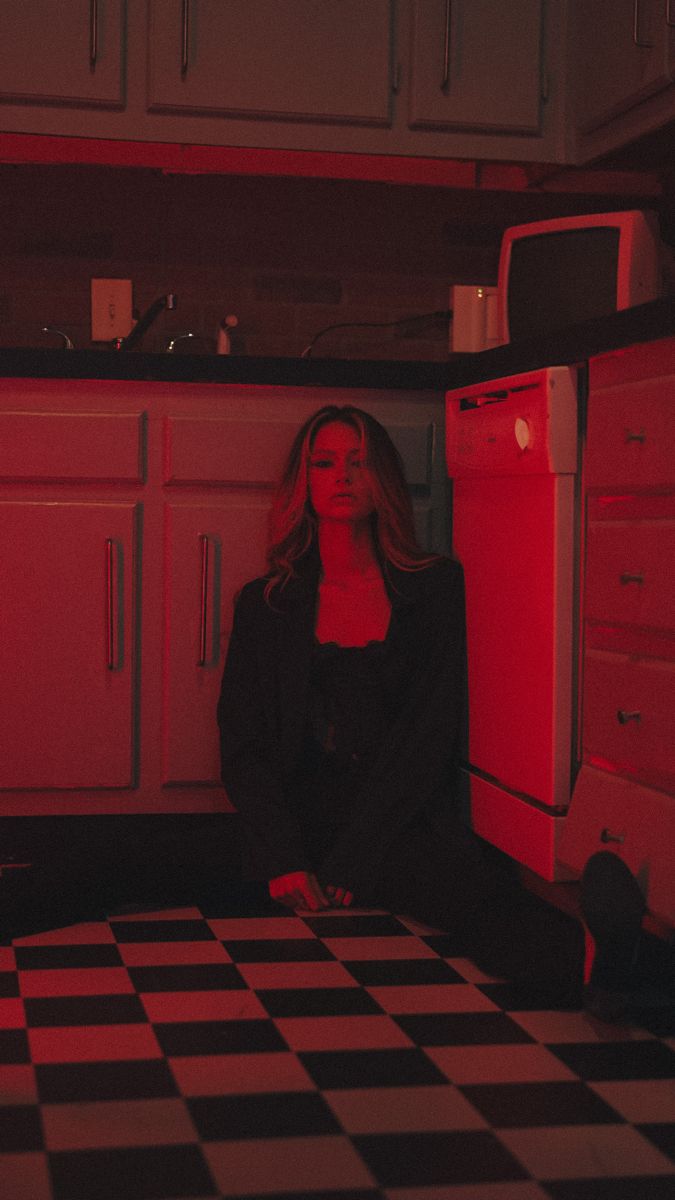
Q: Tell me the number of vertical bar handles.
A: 7